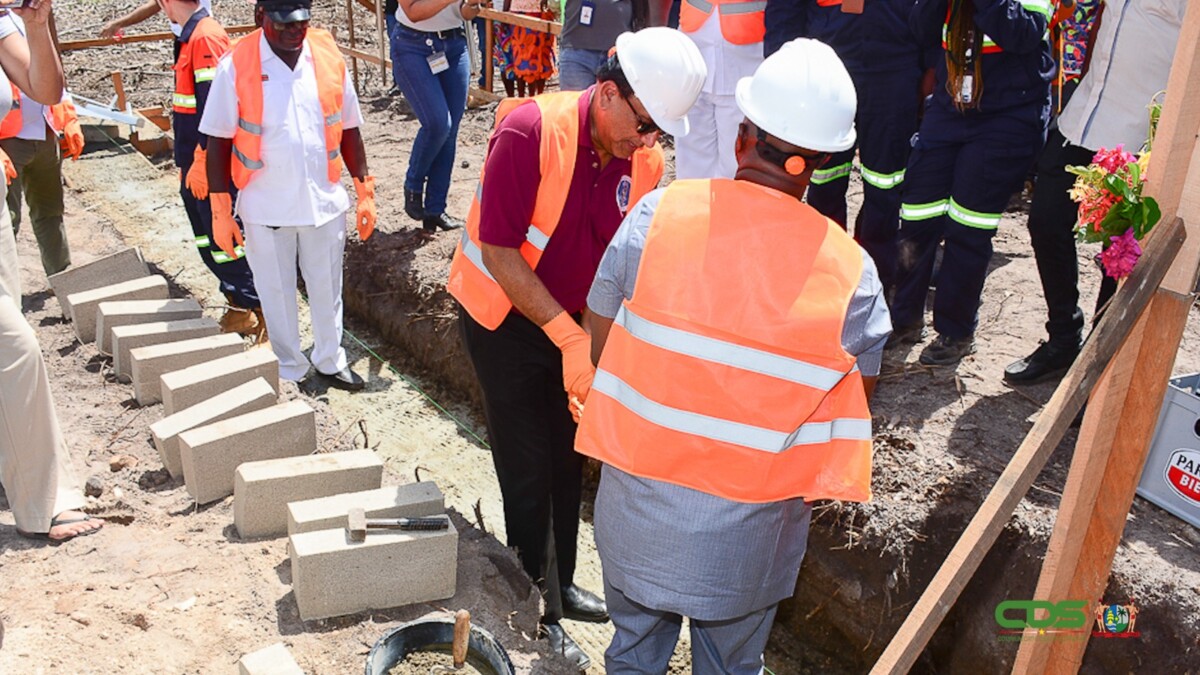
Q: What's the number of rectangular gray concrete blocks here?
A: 12